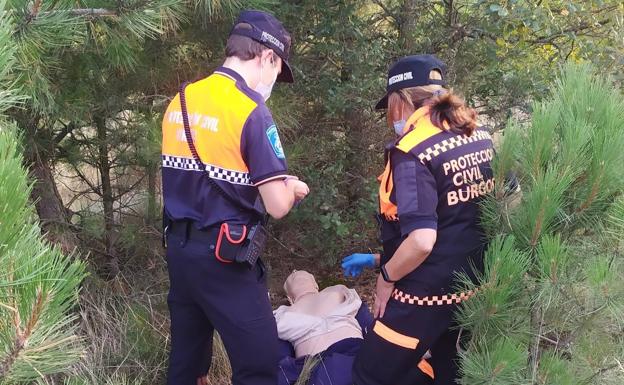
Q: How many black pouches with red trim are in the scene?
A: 1